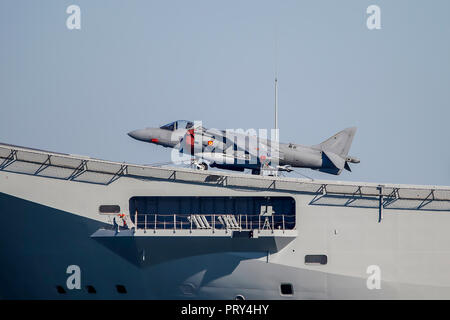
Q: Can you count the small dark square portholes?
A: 4